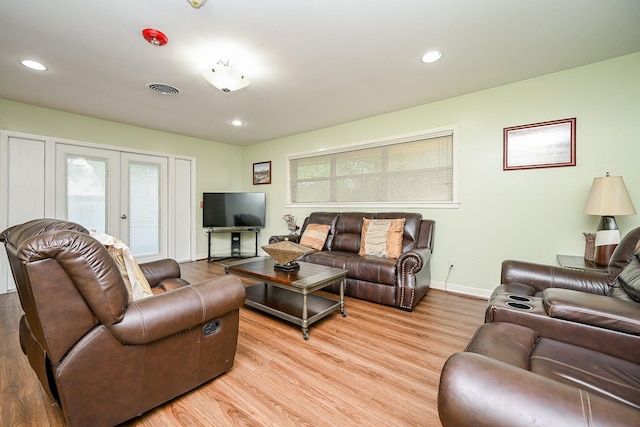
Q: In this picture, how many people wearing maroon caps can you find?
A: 0